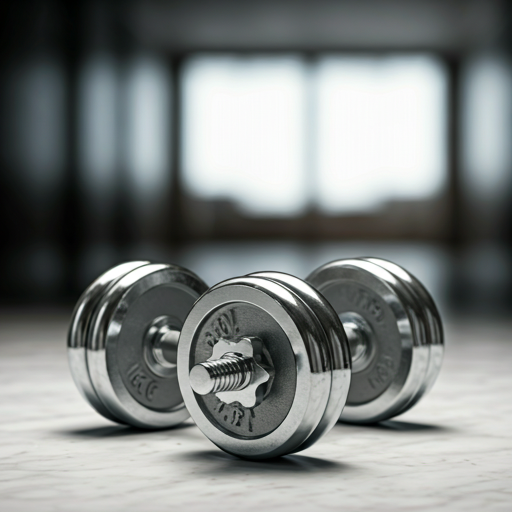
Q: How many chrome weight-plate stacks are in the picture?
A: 3